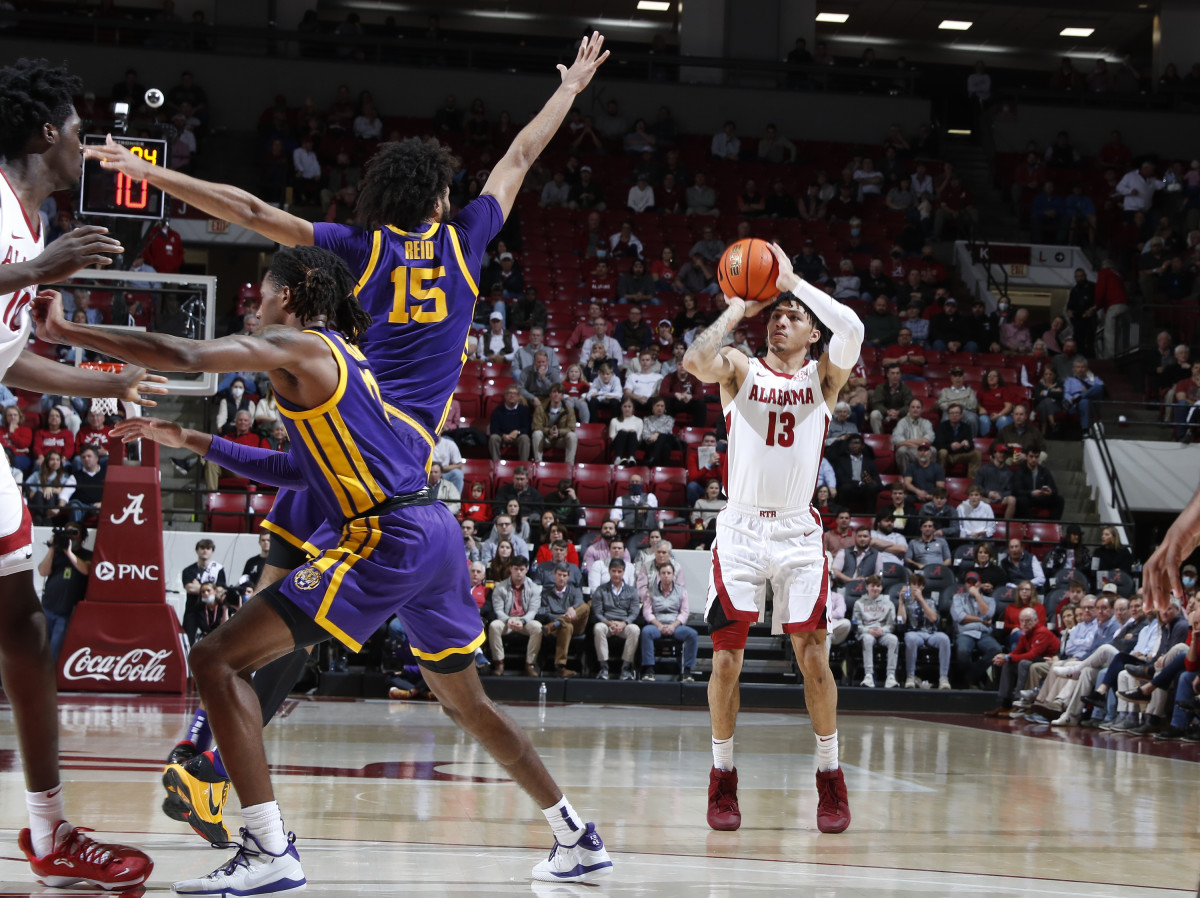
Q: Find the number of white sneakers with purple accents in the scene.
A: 2